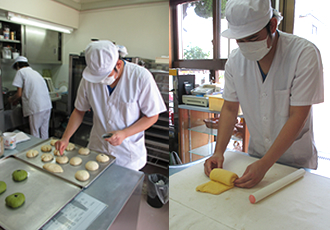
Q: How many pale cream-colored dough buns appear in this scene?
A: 13